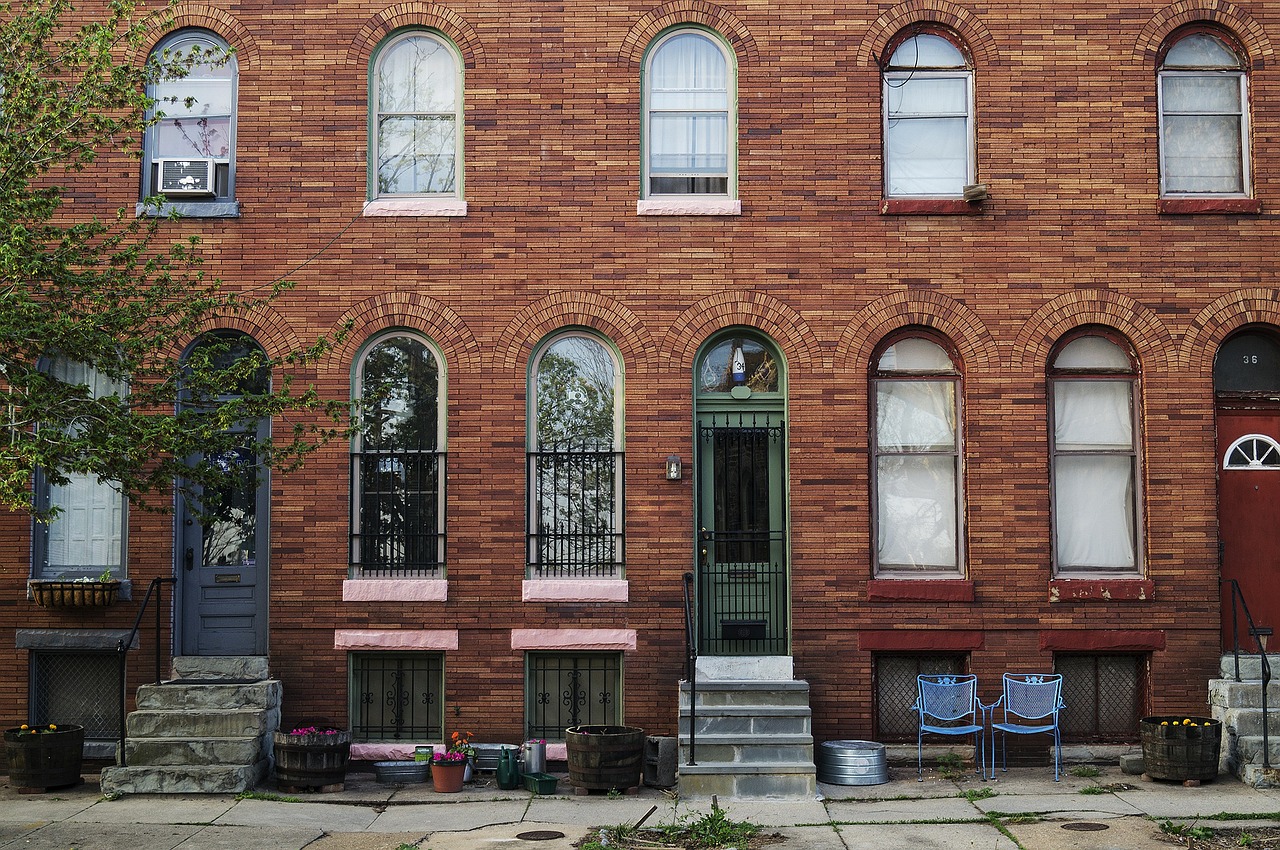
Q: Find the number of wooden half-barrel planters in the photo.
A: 4